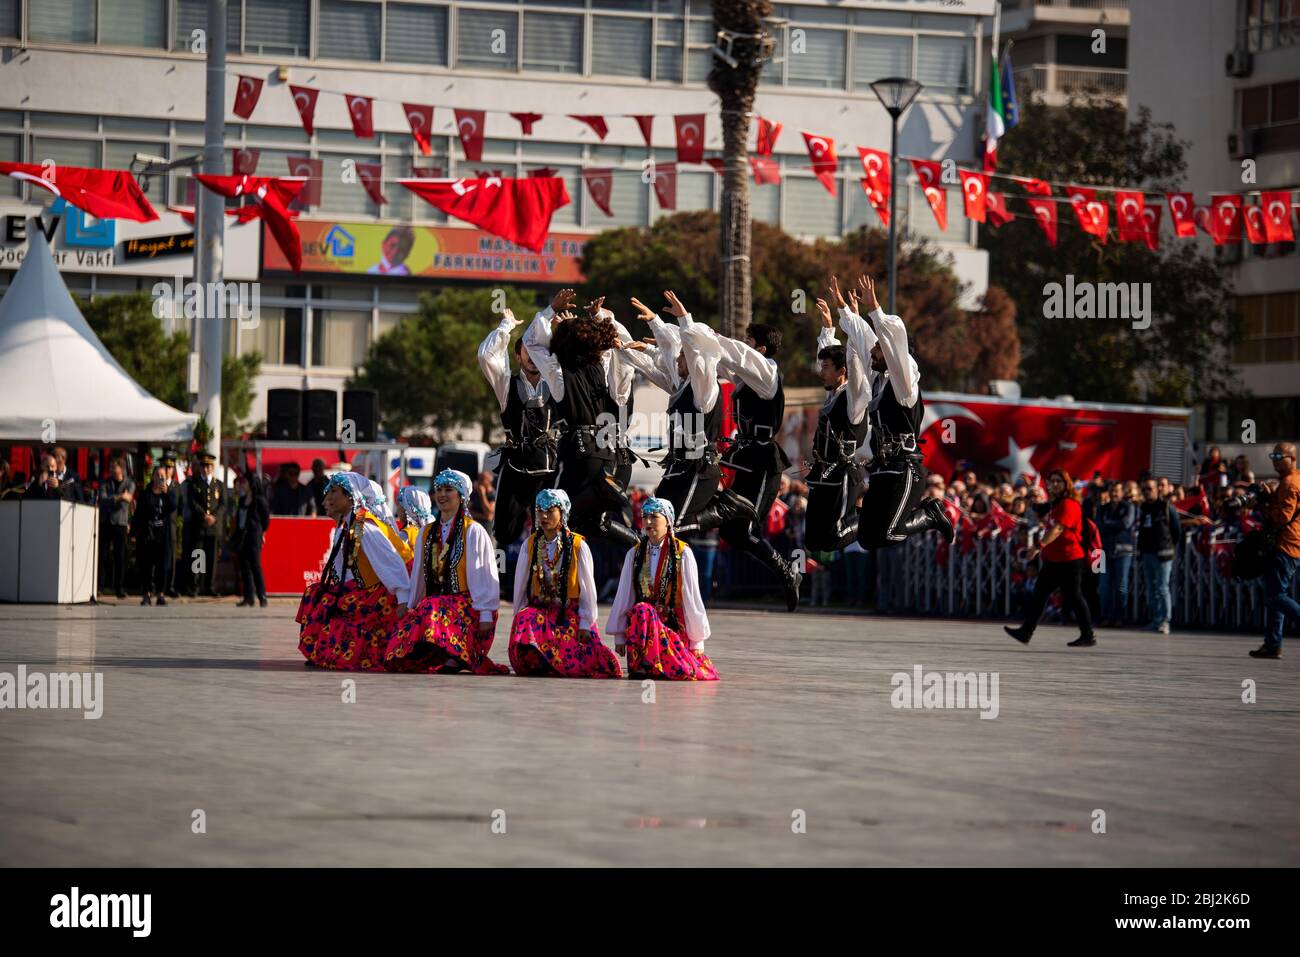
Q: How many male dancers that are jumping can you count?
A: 7